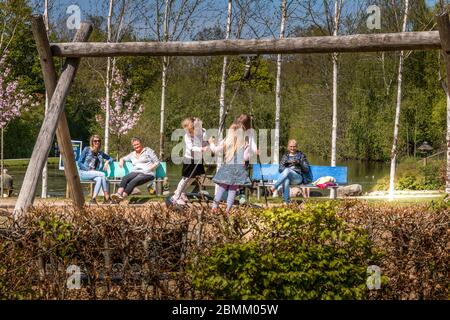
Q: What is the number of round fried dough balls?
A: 0